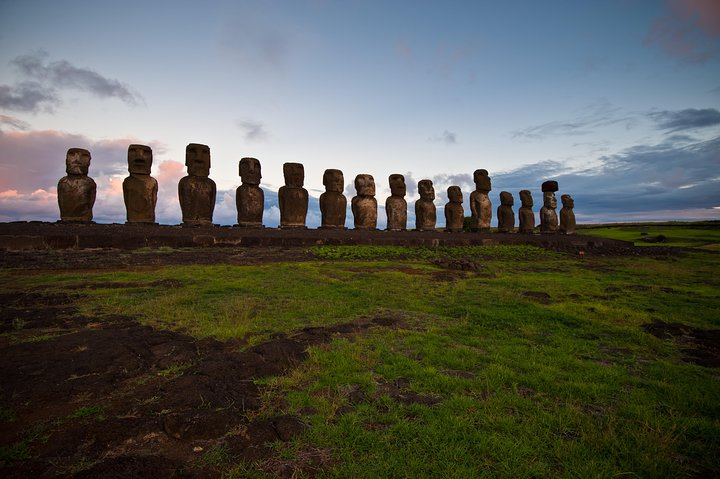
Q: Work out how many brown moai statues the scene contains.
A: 15